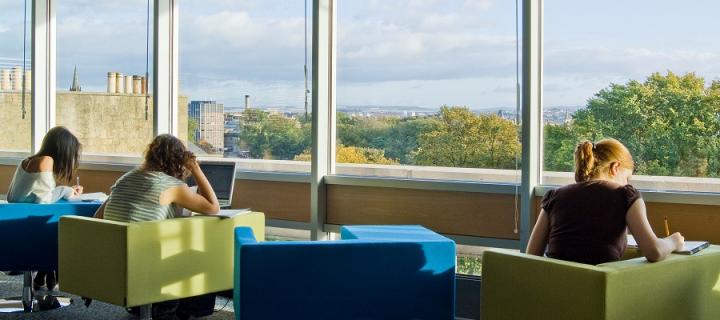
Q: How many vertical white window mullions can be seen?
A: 4